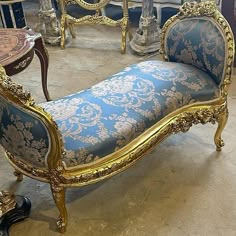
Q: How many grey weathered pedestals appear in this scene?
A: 2